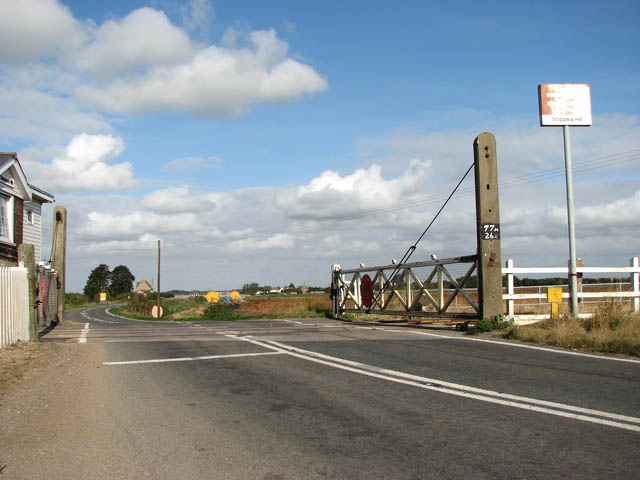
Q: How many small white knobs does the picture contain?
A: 3